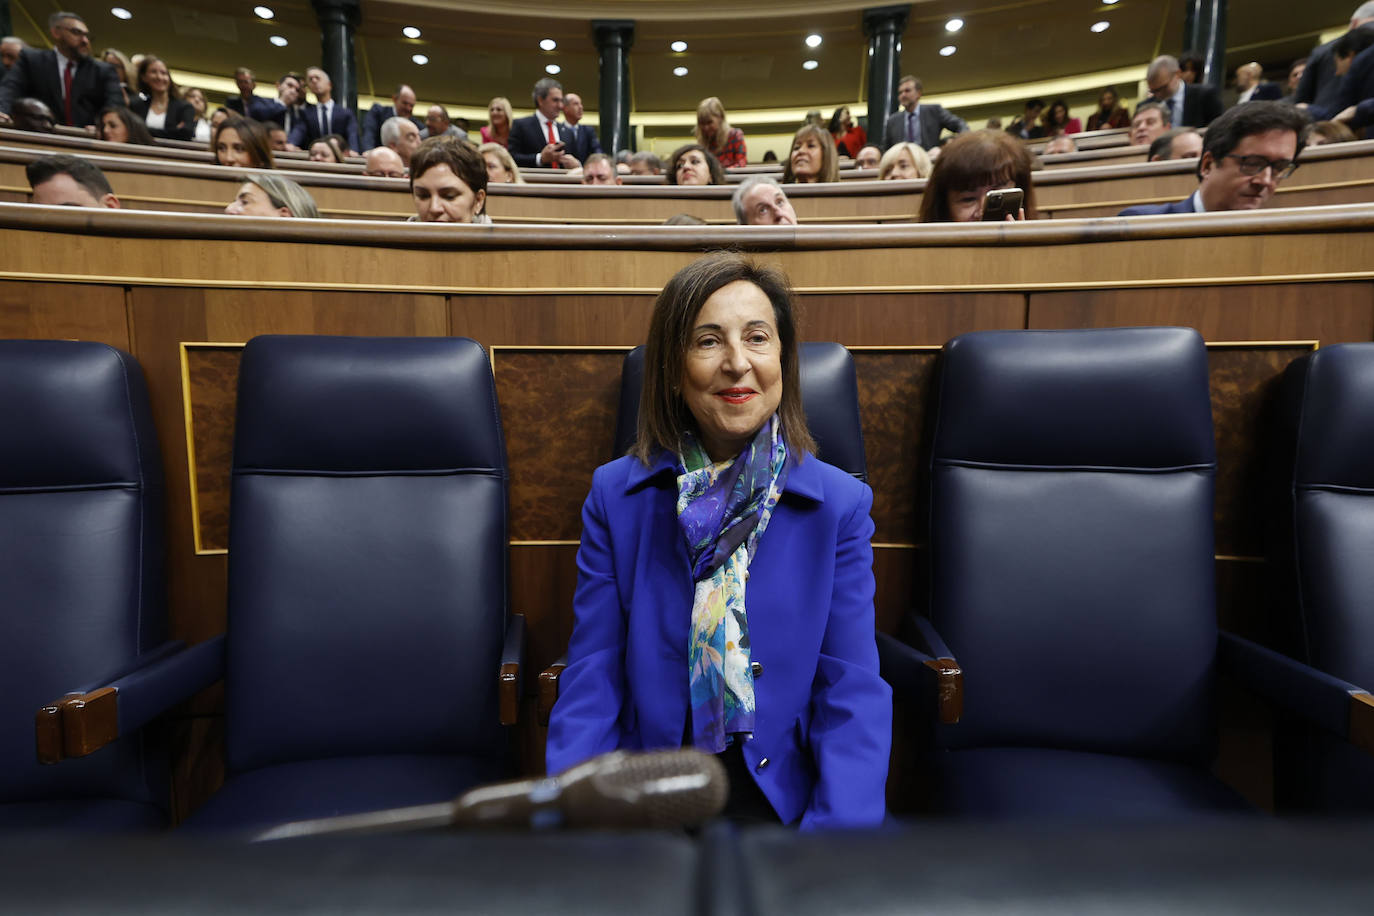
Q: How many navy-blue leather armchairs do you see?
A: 5